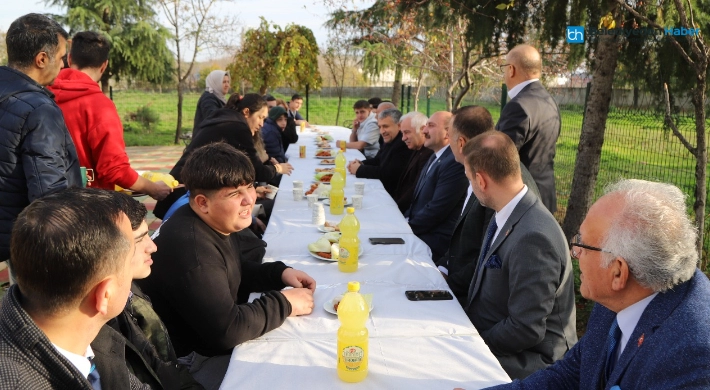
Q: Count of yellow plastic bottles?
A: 4